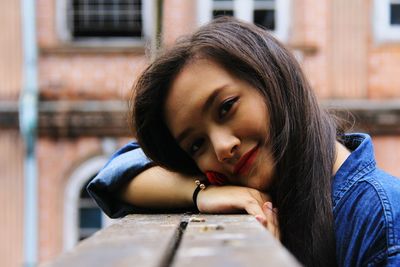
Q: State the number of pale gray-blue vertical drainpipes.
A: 1